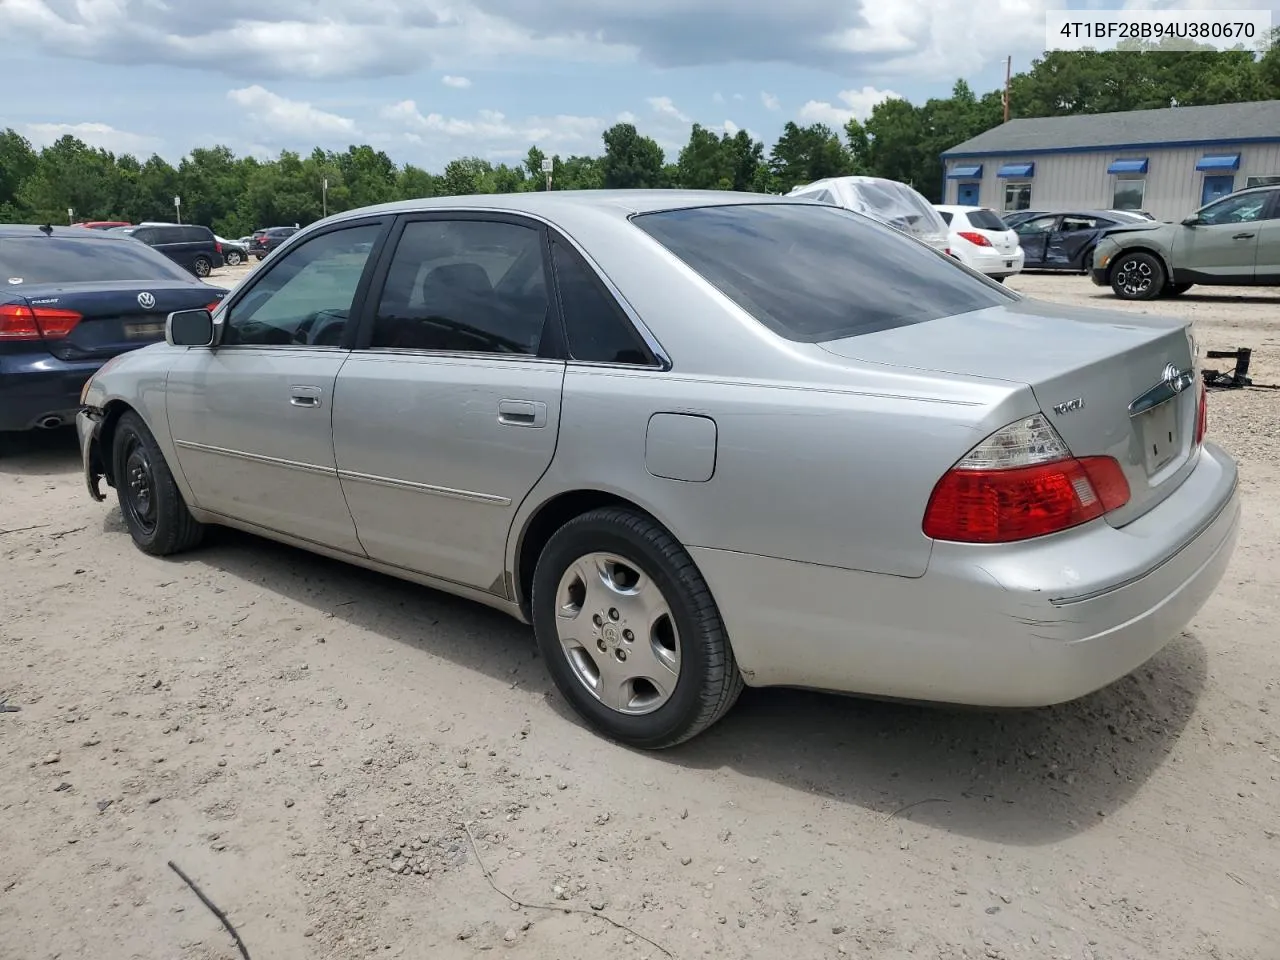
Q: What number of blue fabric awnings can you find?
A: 4